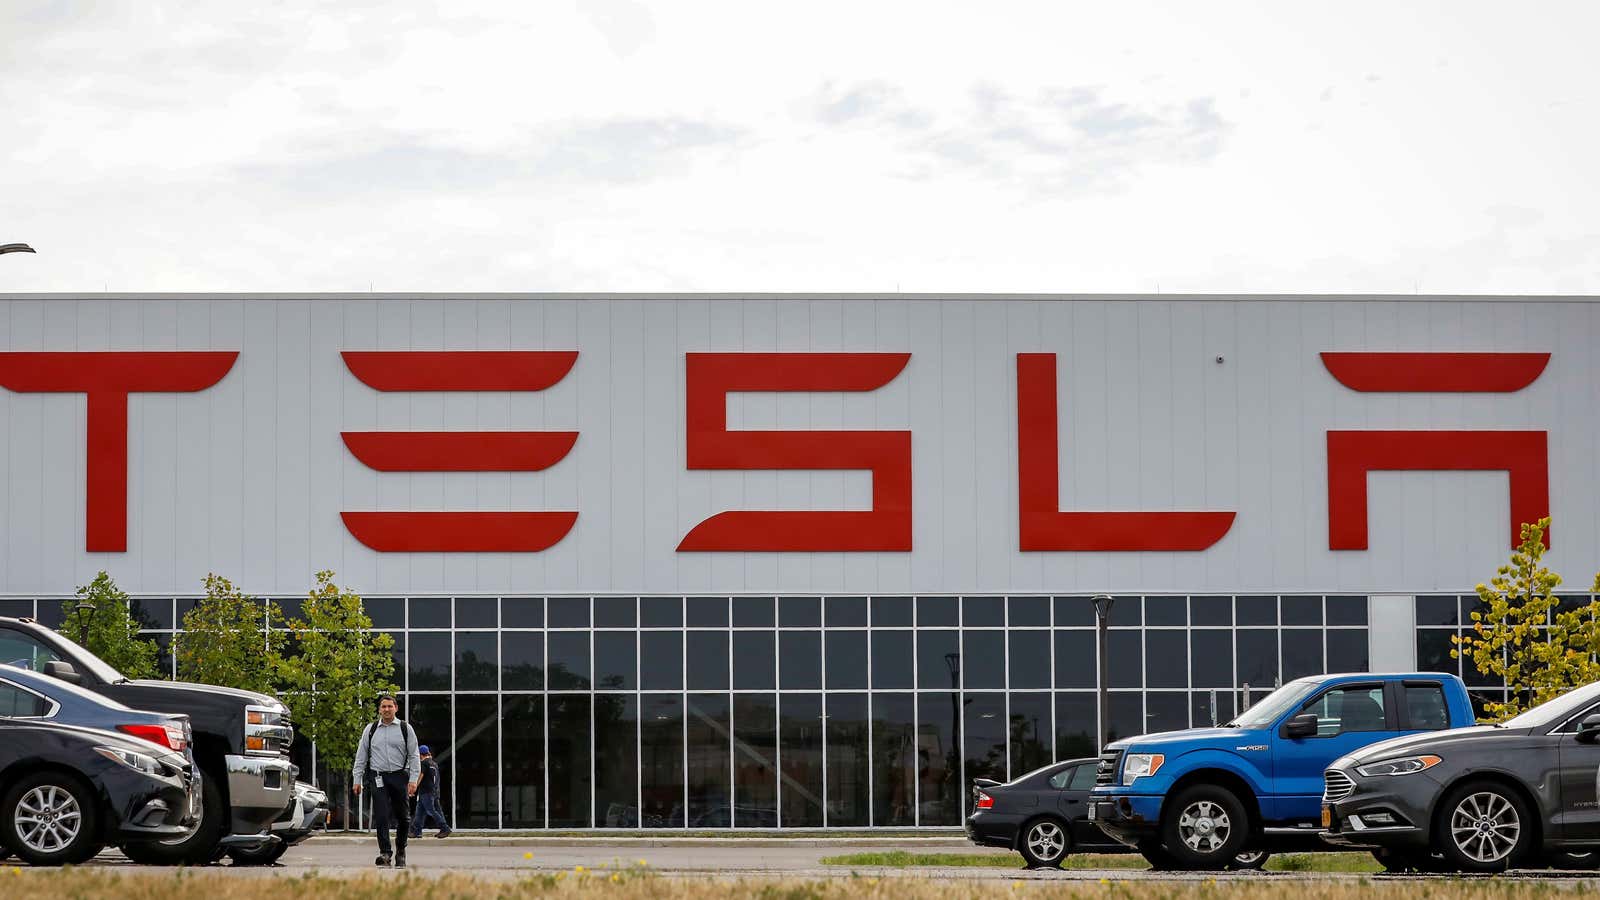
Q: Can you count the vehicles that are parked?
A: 7